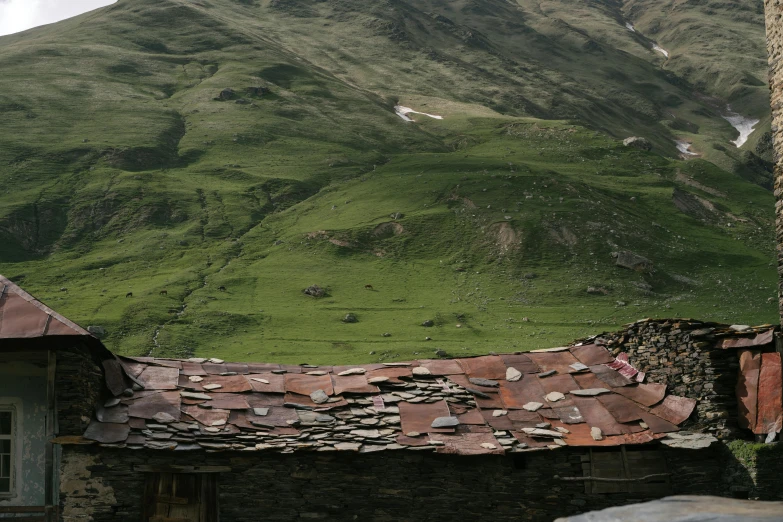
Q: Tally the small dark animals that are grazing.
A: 4